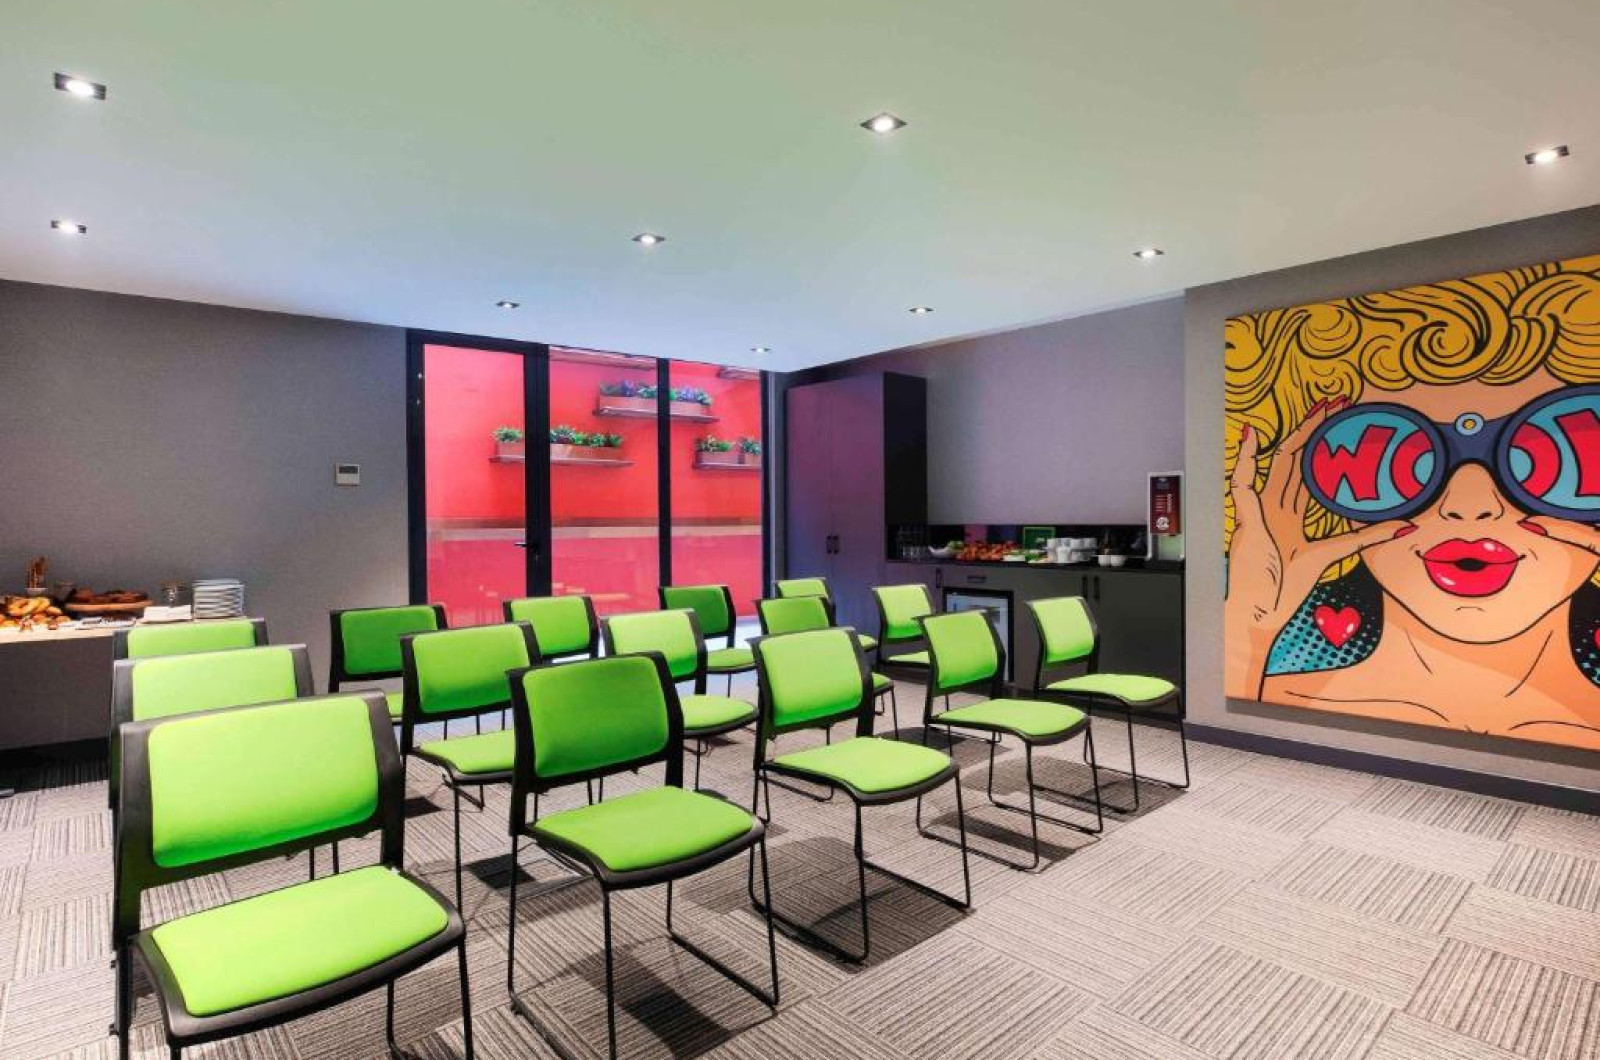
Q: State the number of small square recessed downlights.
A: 9